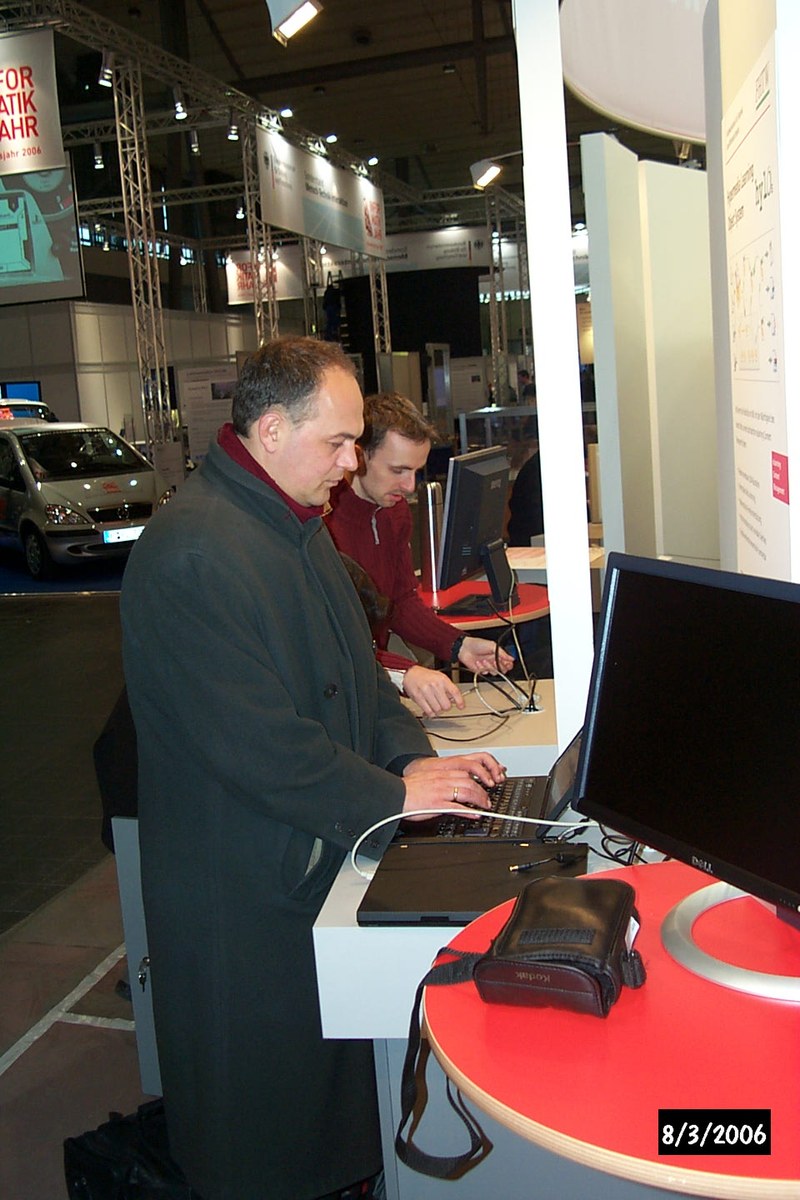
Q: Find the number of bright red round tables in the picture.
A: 2